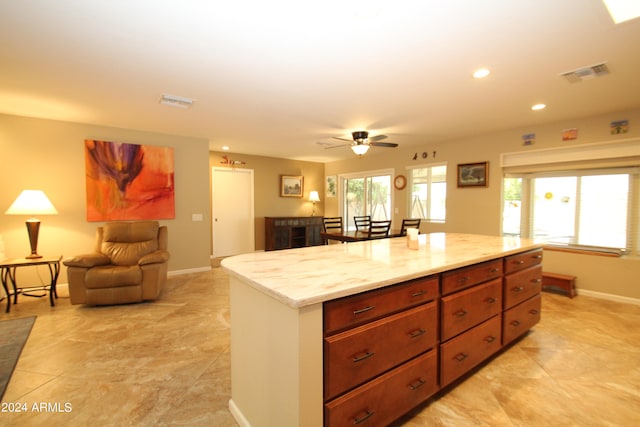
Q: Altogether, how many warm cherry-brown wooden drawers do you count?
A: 9